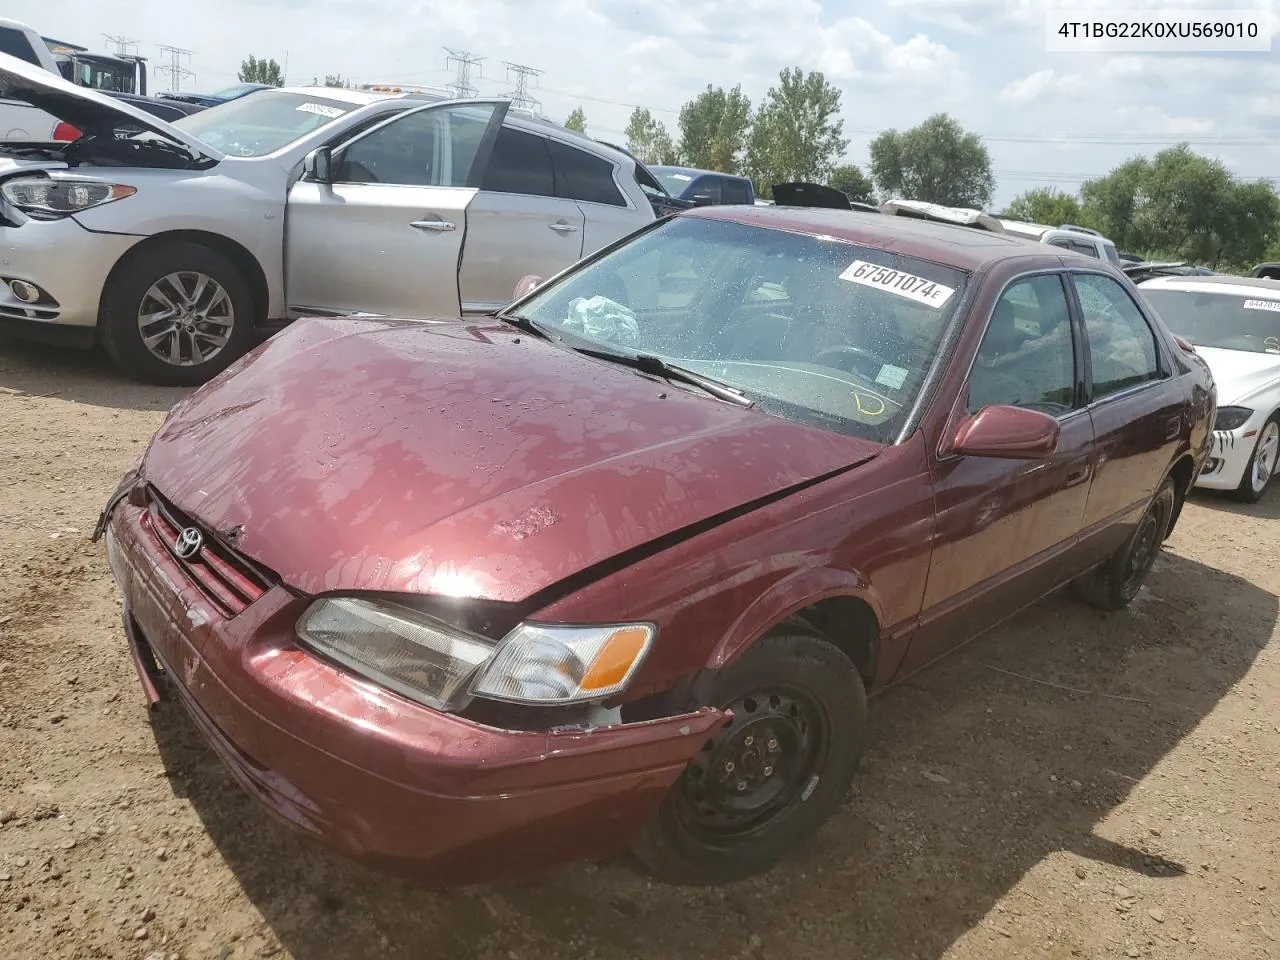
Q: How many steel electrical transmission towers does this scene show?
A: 4